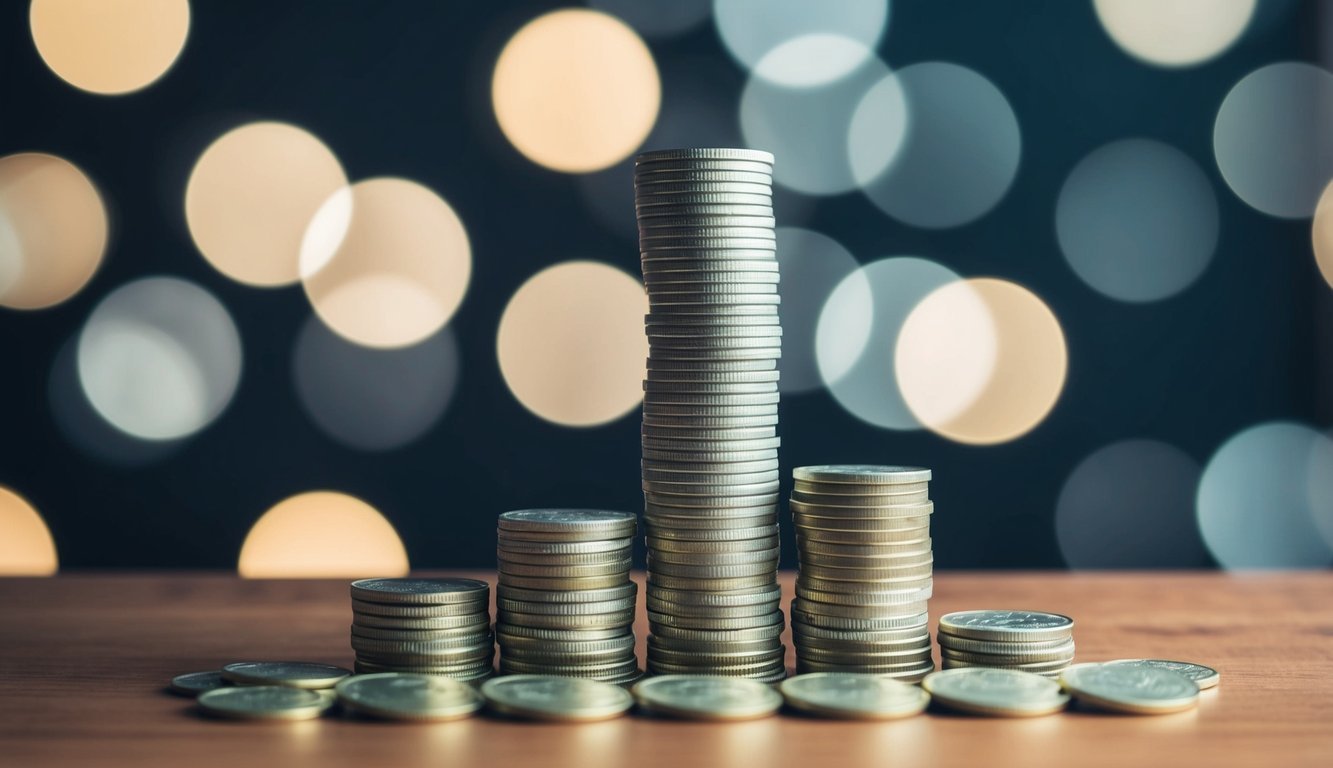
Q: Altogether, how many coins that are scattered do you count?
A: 10